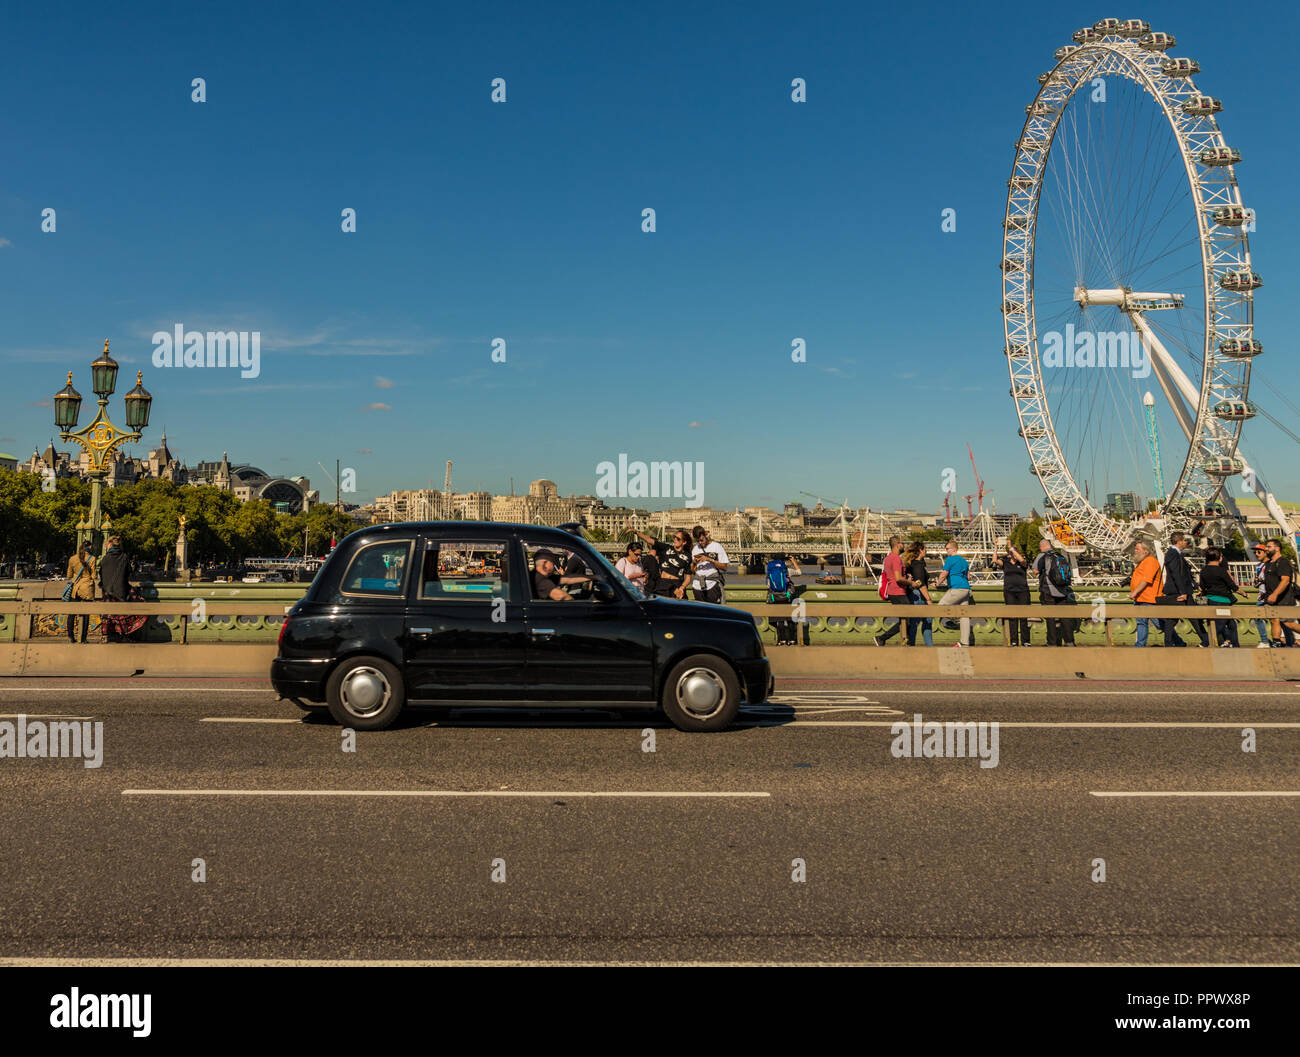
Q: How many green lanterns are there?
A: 3